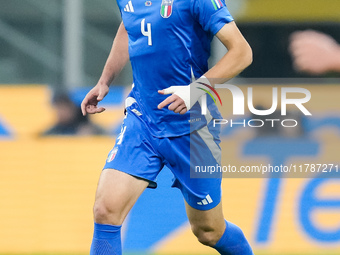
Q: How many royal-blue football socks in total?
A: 2